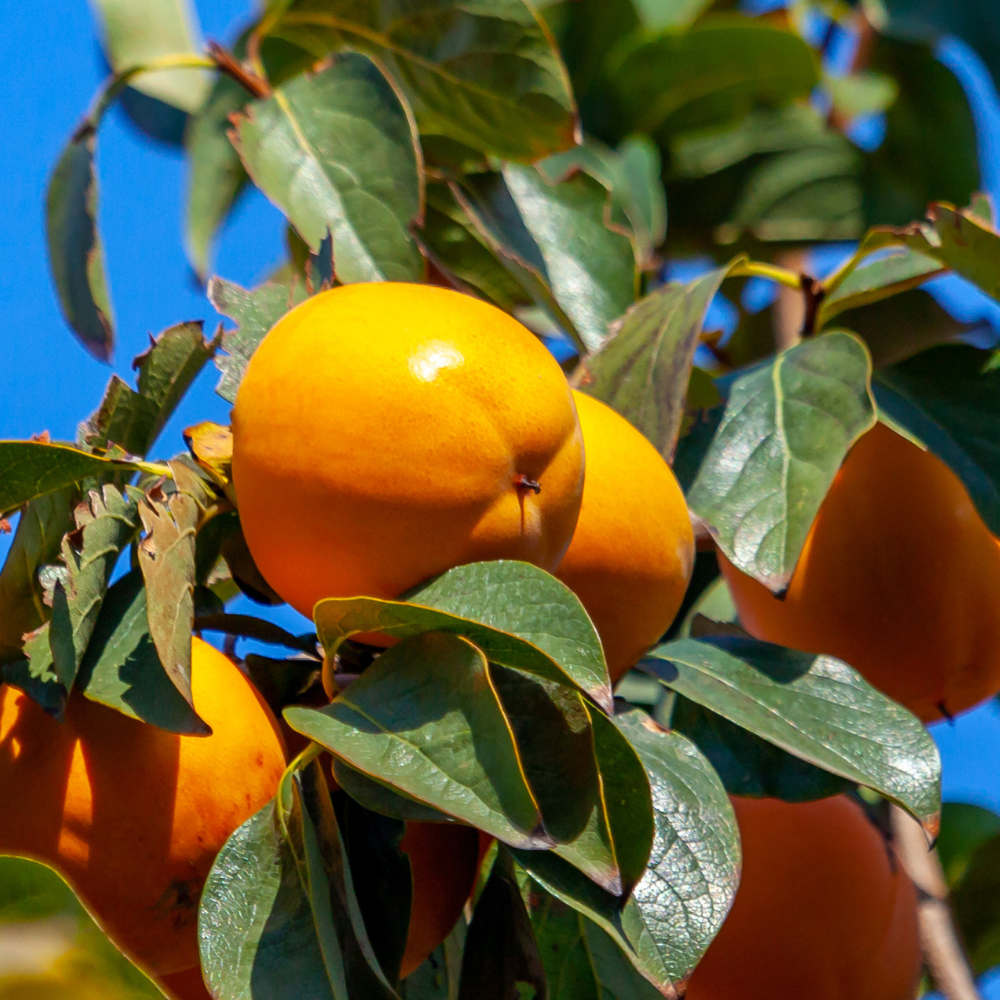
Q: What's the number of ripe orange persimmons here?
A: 6